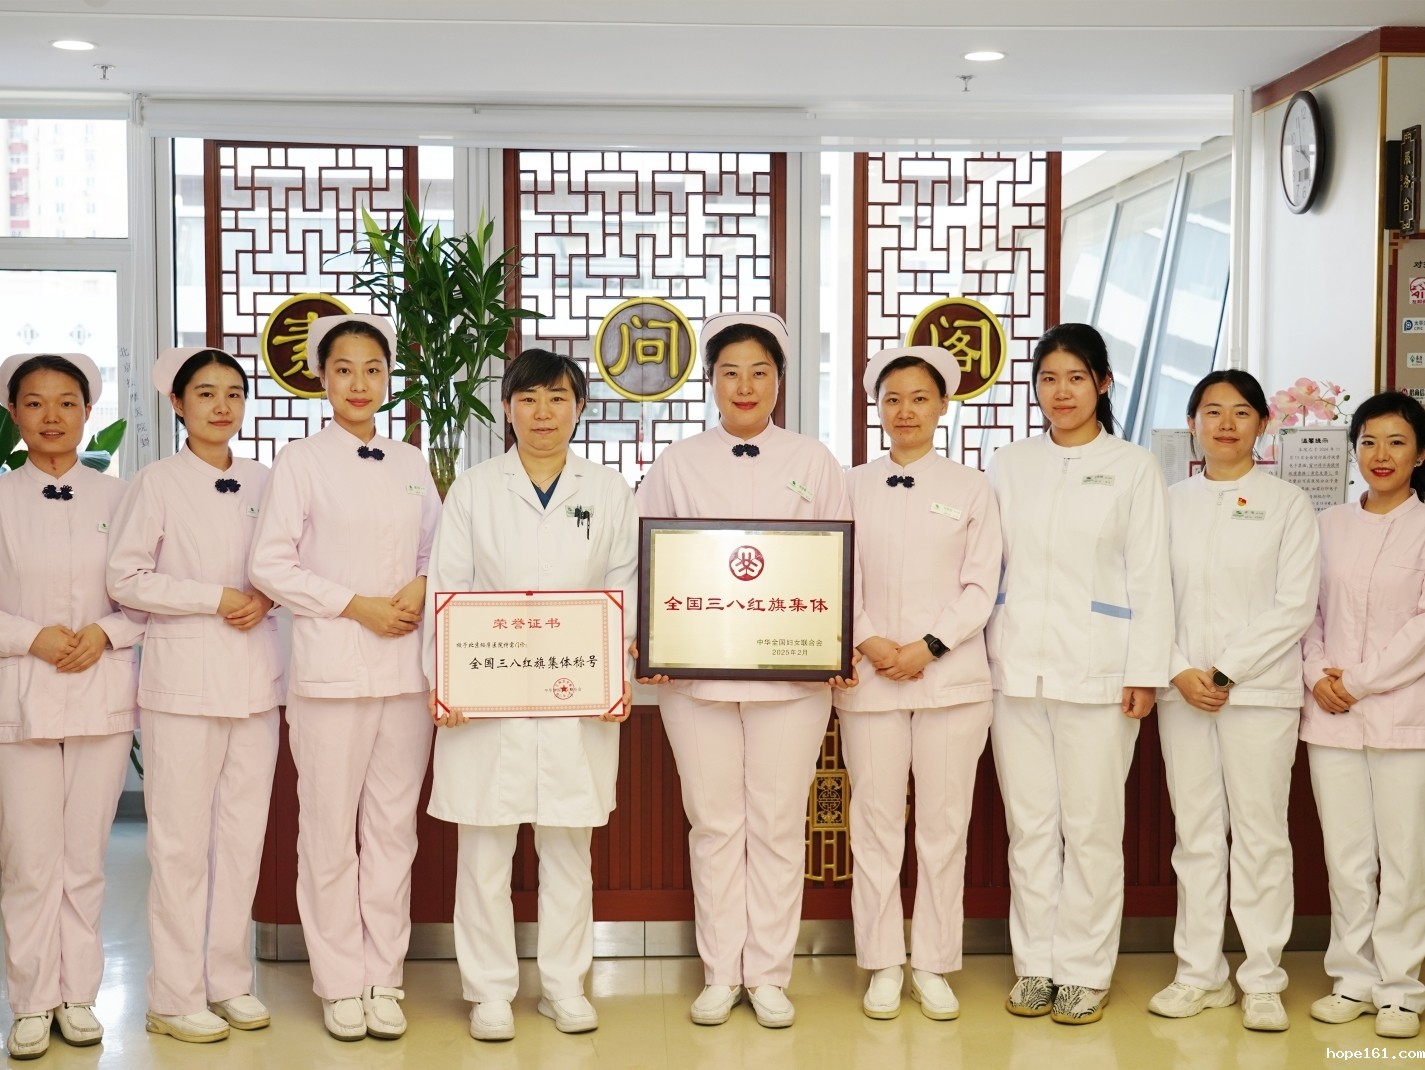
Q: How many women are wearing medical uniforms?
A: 9